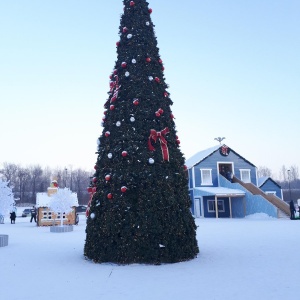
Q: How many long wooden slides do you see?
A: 1